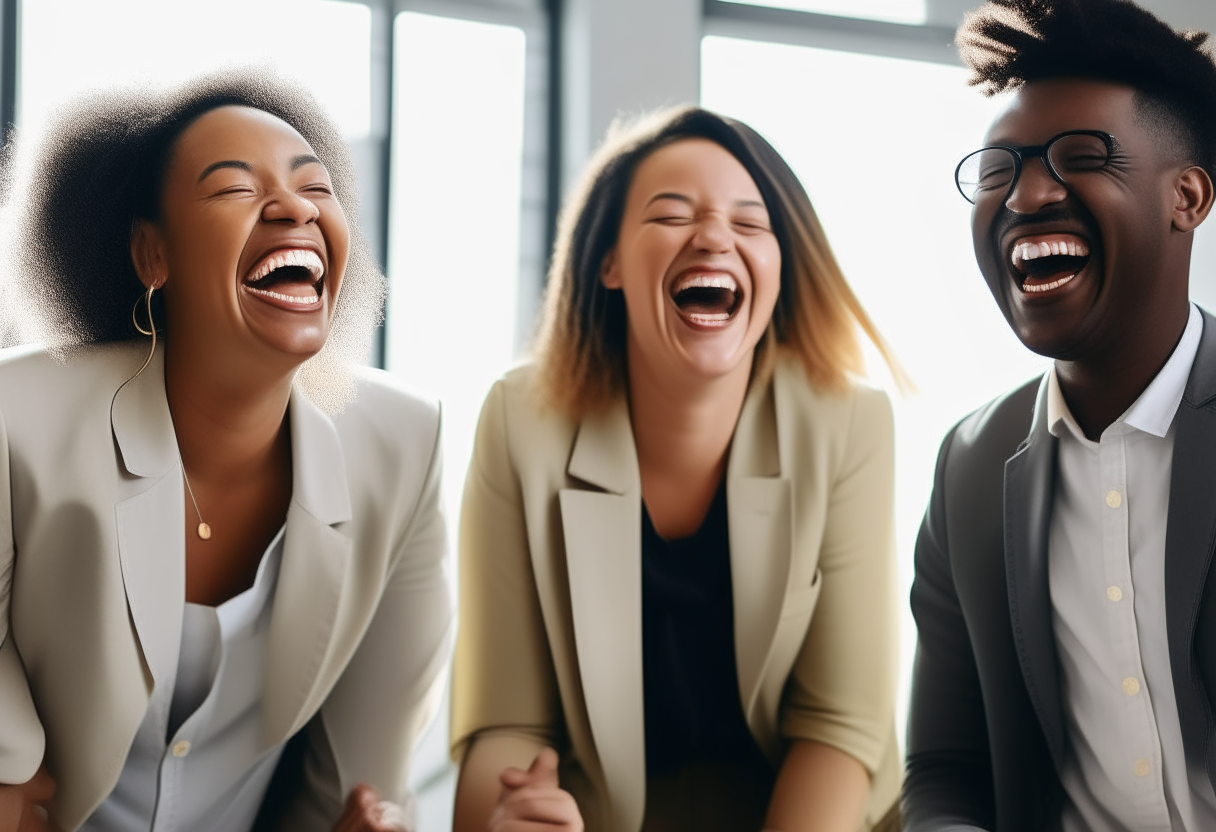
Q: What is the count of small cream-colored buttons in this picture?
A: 5